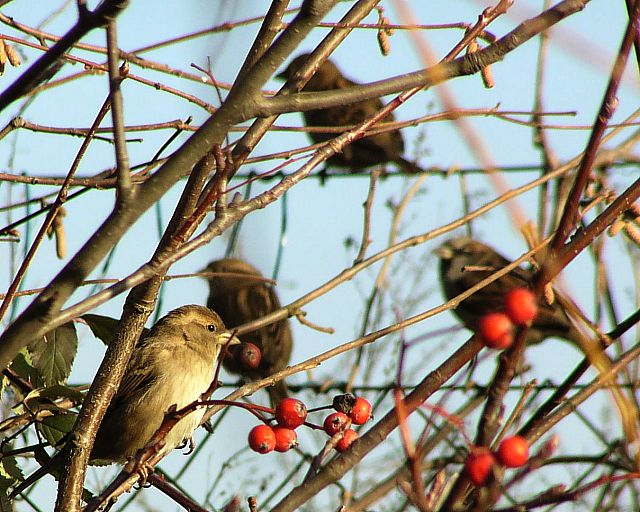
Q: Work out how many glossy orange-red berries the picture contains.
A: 11